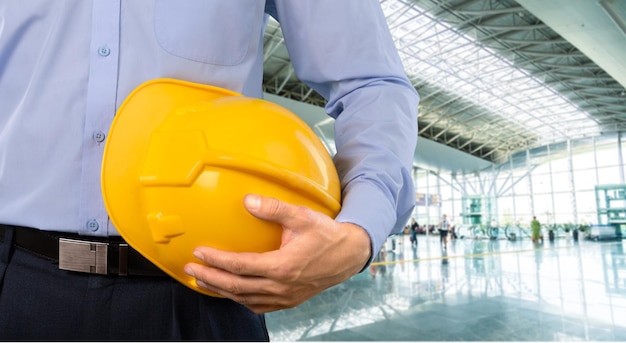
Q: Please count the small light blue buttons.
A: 3